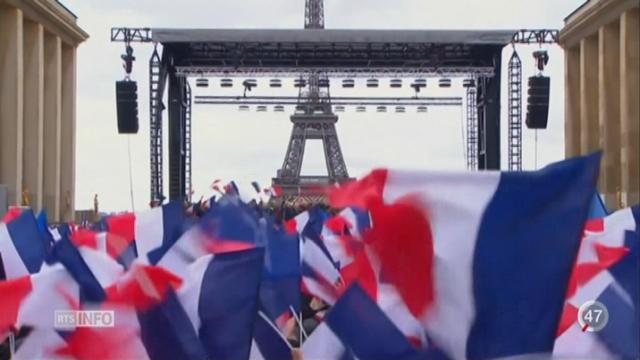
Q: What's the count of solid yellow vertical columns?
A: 8